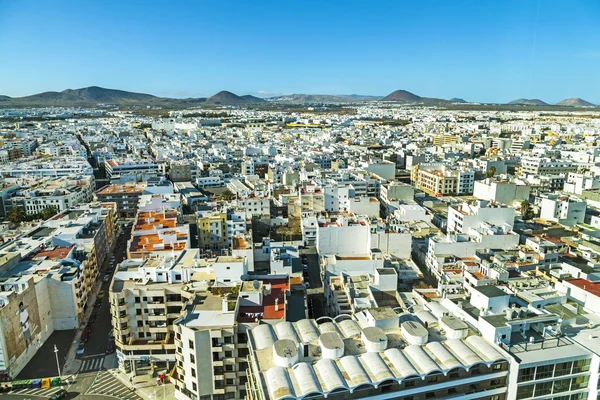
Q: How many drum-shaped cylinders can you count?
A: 5